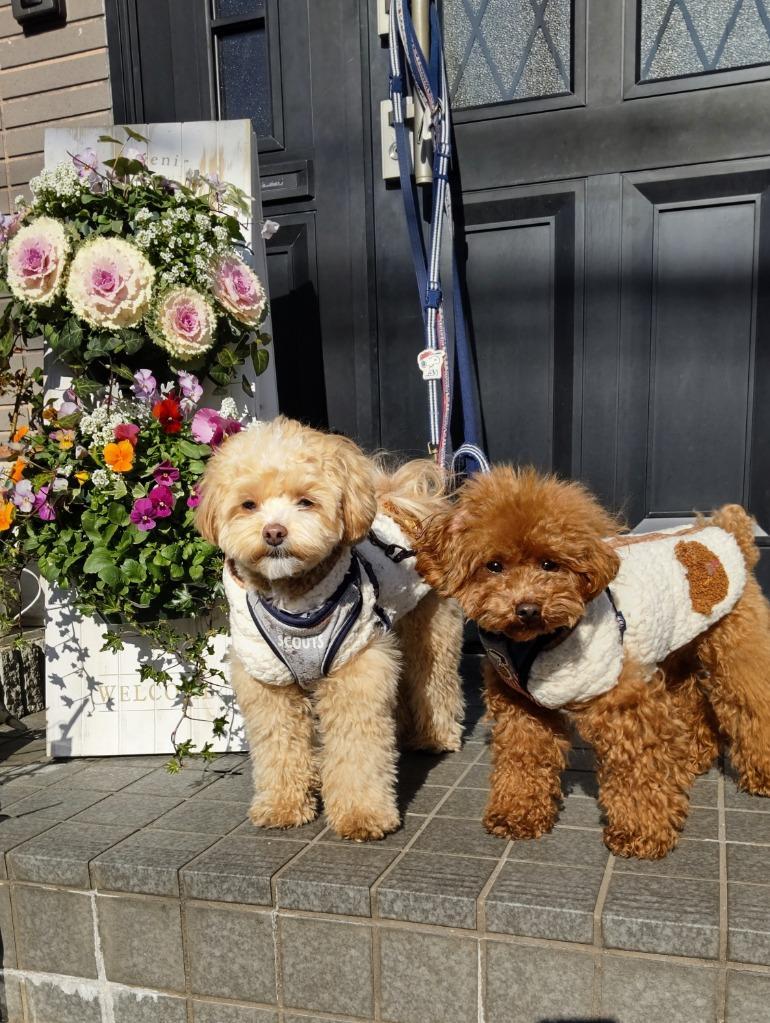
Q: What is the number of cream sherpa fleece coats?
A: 2